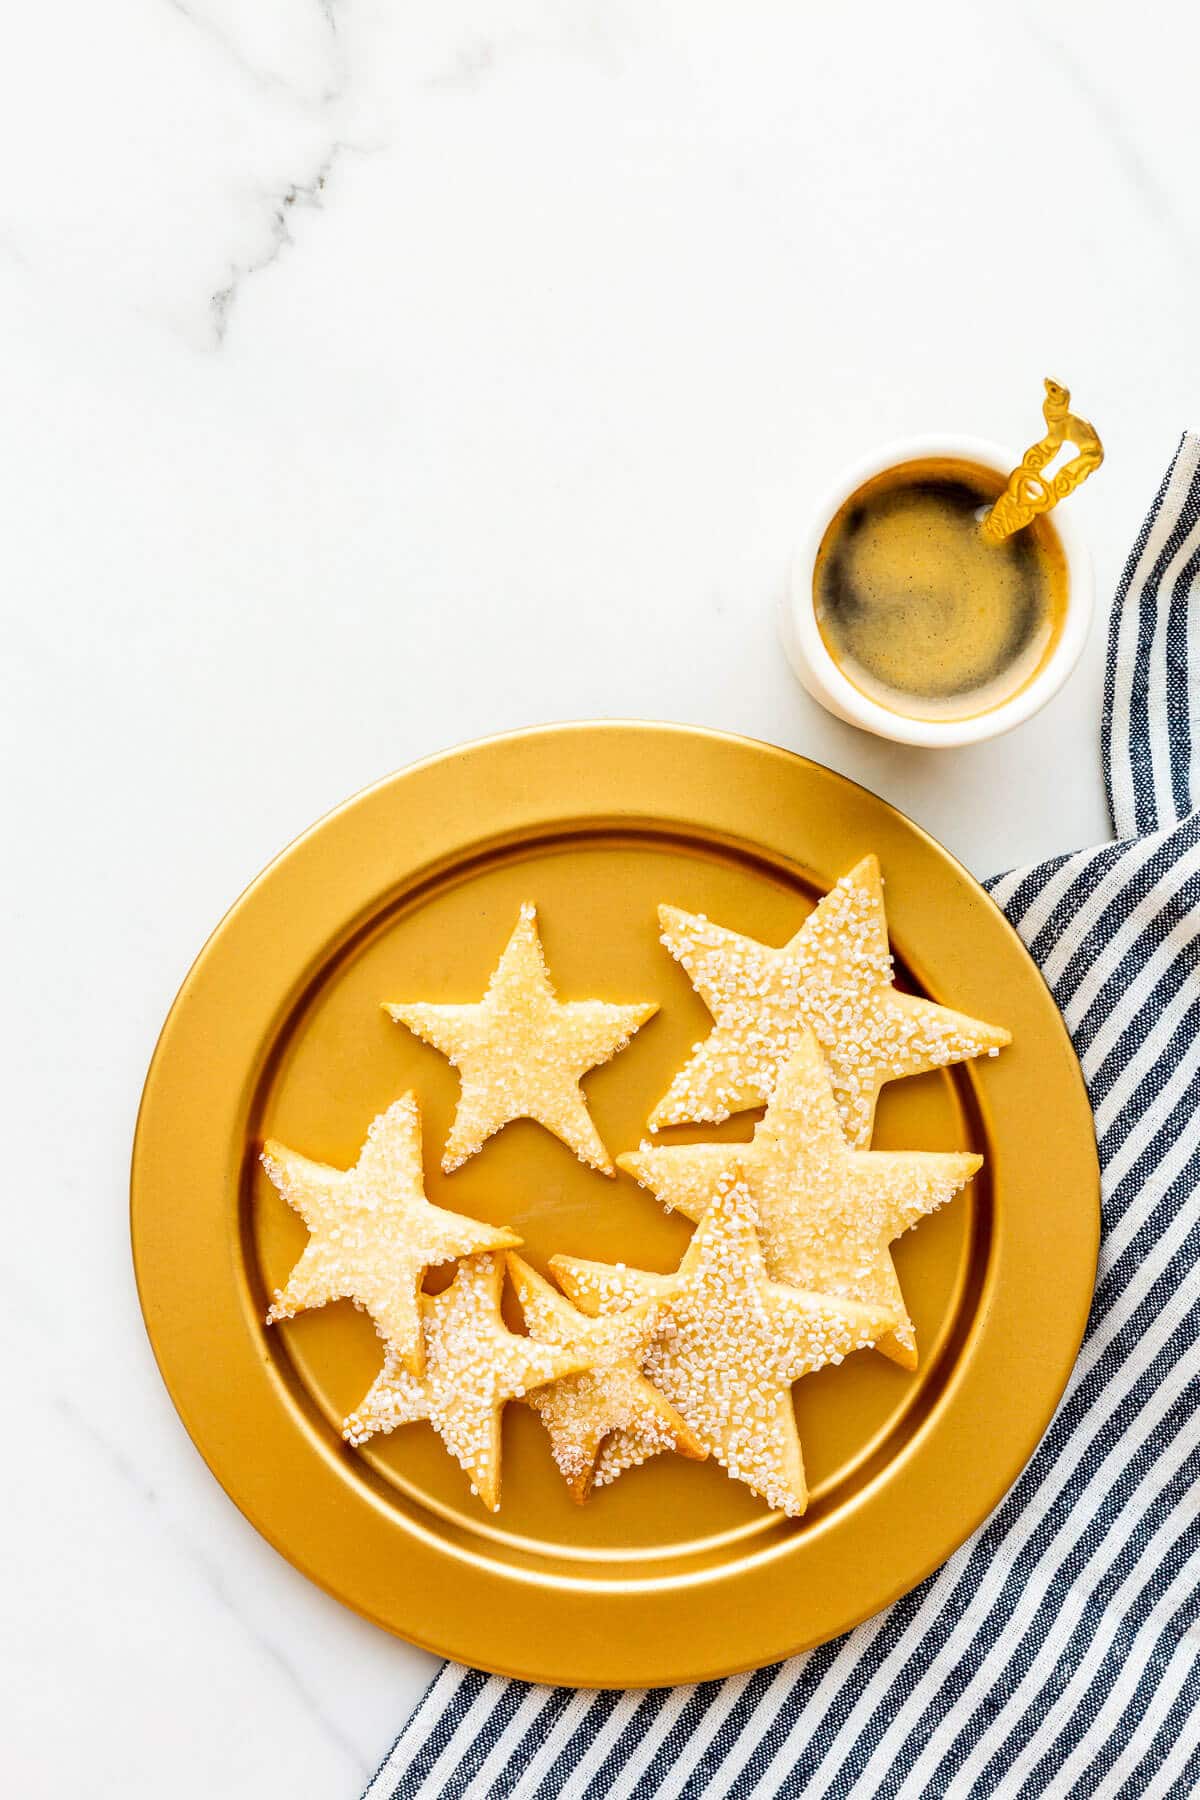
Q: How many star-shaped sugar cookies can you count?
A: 7